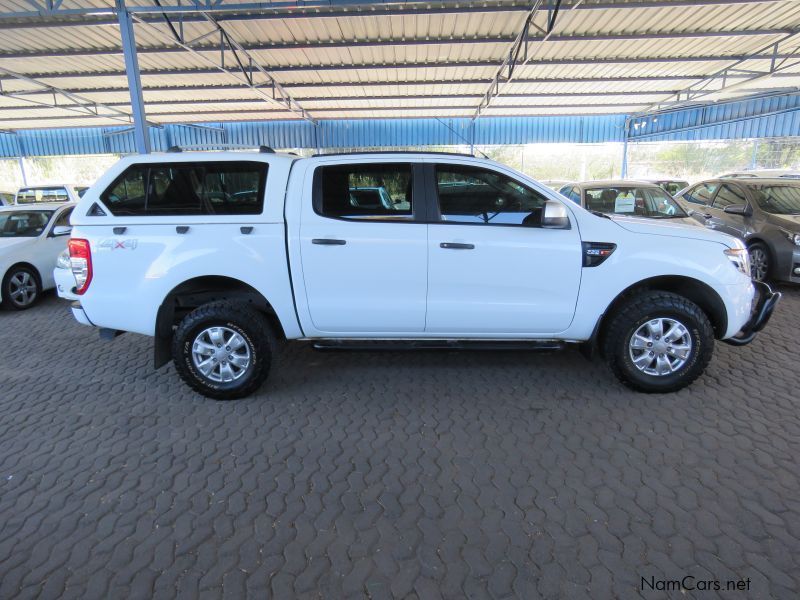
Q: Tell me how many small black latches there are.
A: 3